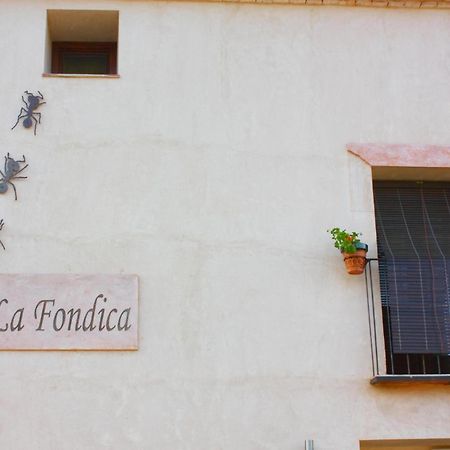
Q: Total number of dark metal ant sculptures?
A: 3